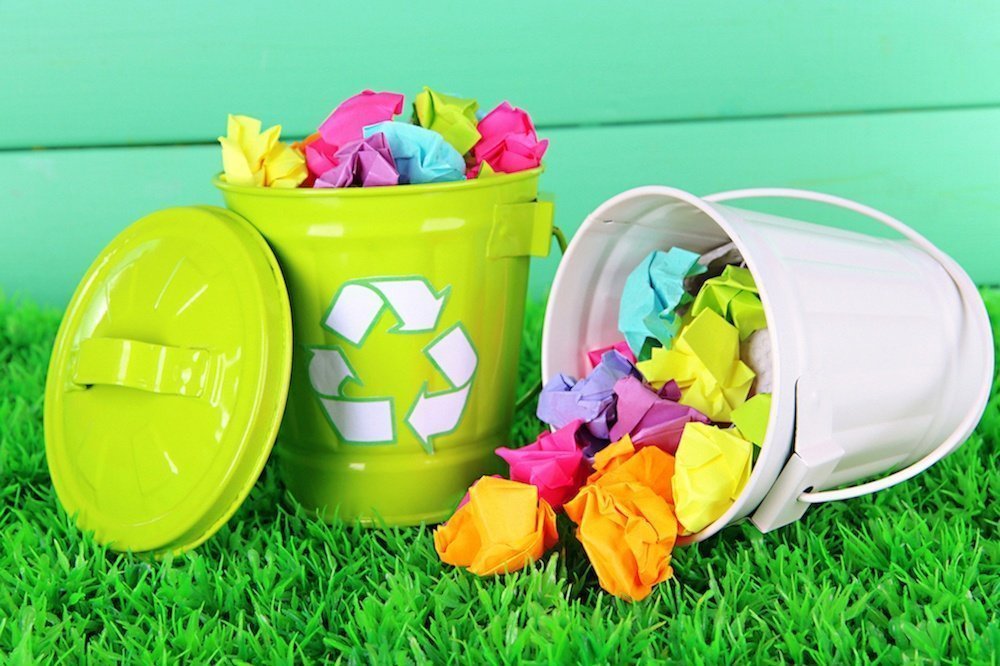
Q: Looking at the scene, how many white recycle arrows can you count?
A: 3